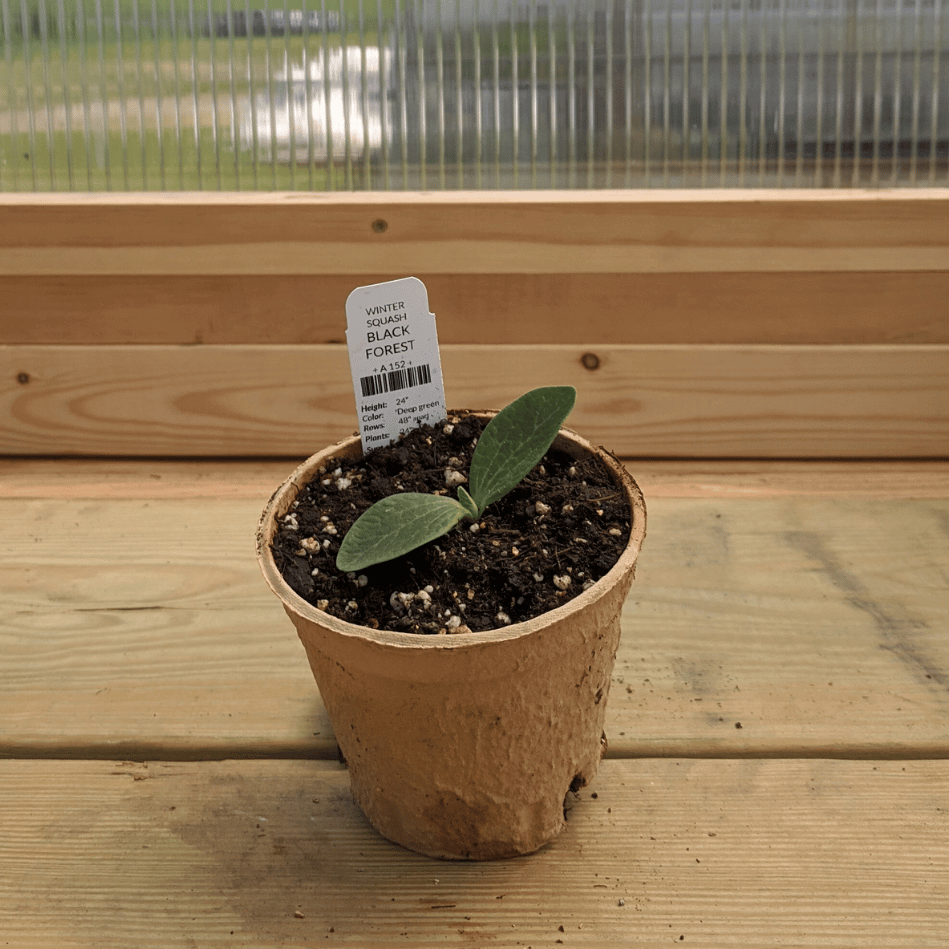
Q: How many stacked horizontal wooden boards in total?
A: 3